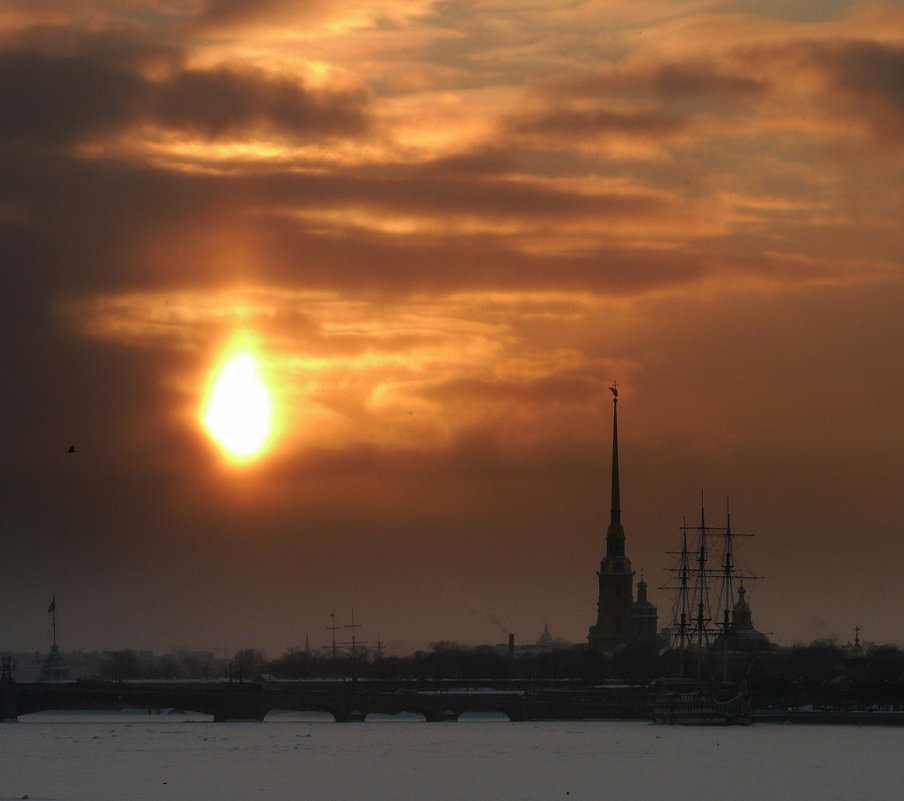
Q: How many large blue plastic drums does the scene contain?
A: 0